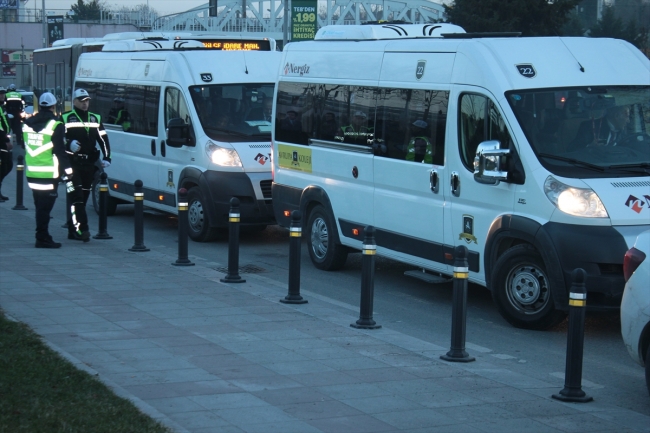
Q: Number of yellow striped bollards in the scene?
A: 9